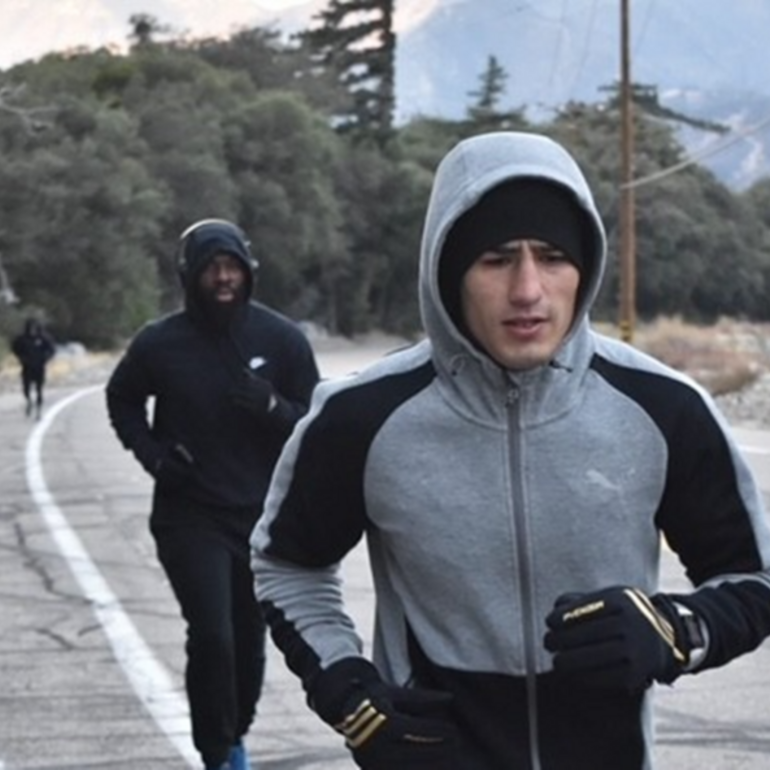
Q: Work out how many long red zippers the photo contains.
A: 0